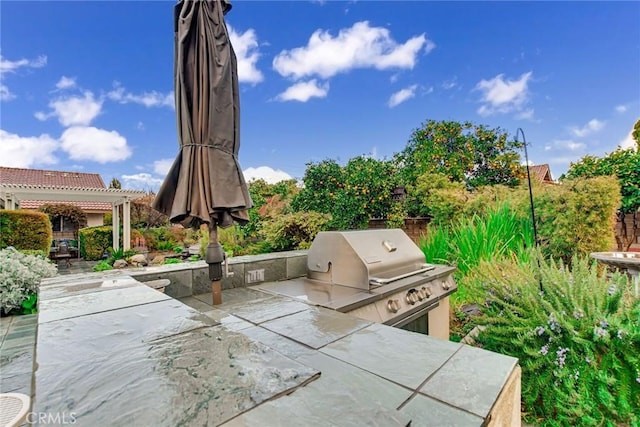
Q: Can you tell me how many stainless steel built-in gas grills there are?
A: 1